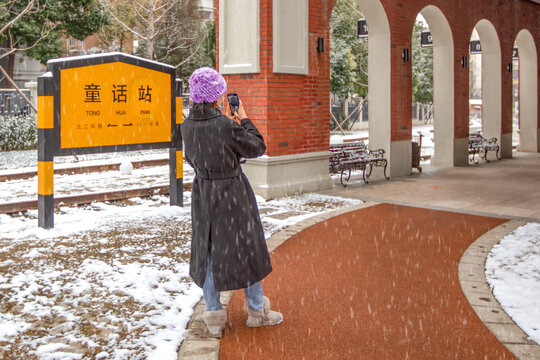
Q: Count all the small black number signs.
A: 4